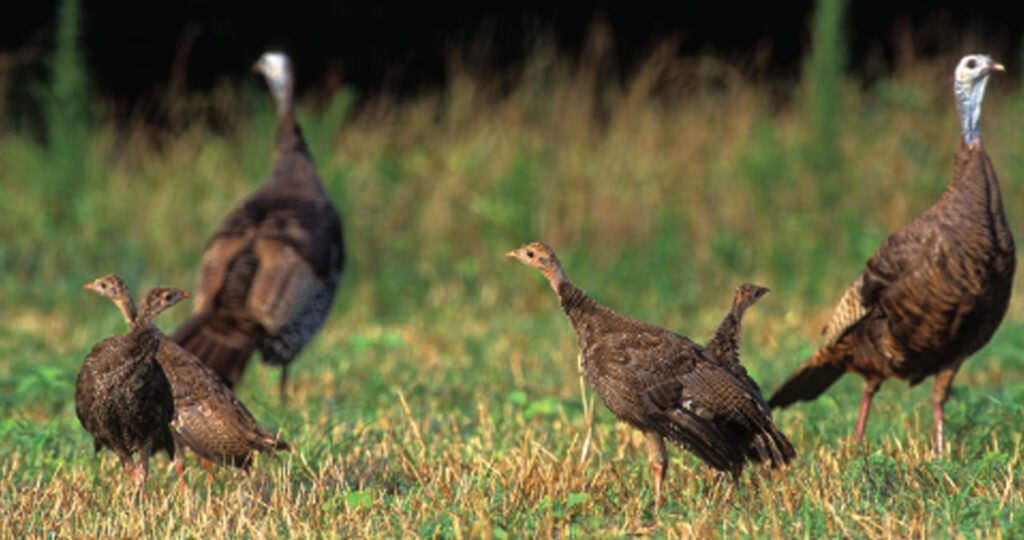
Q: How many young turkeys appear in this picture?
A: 4